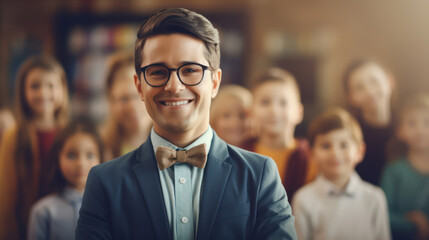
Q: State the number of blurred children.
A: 8